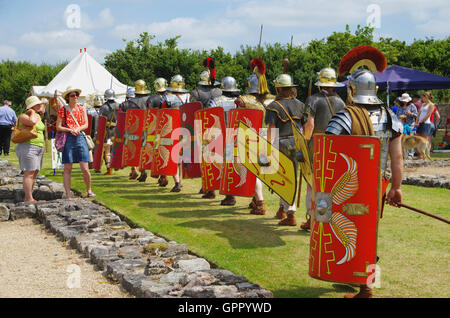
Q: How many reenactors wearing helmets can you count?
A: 12